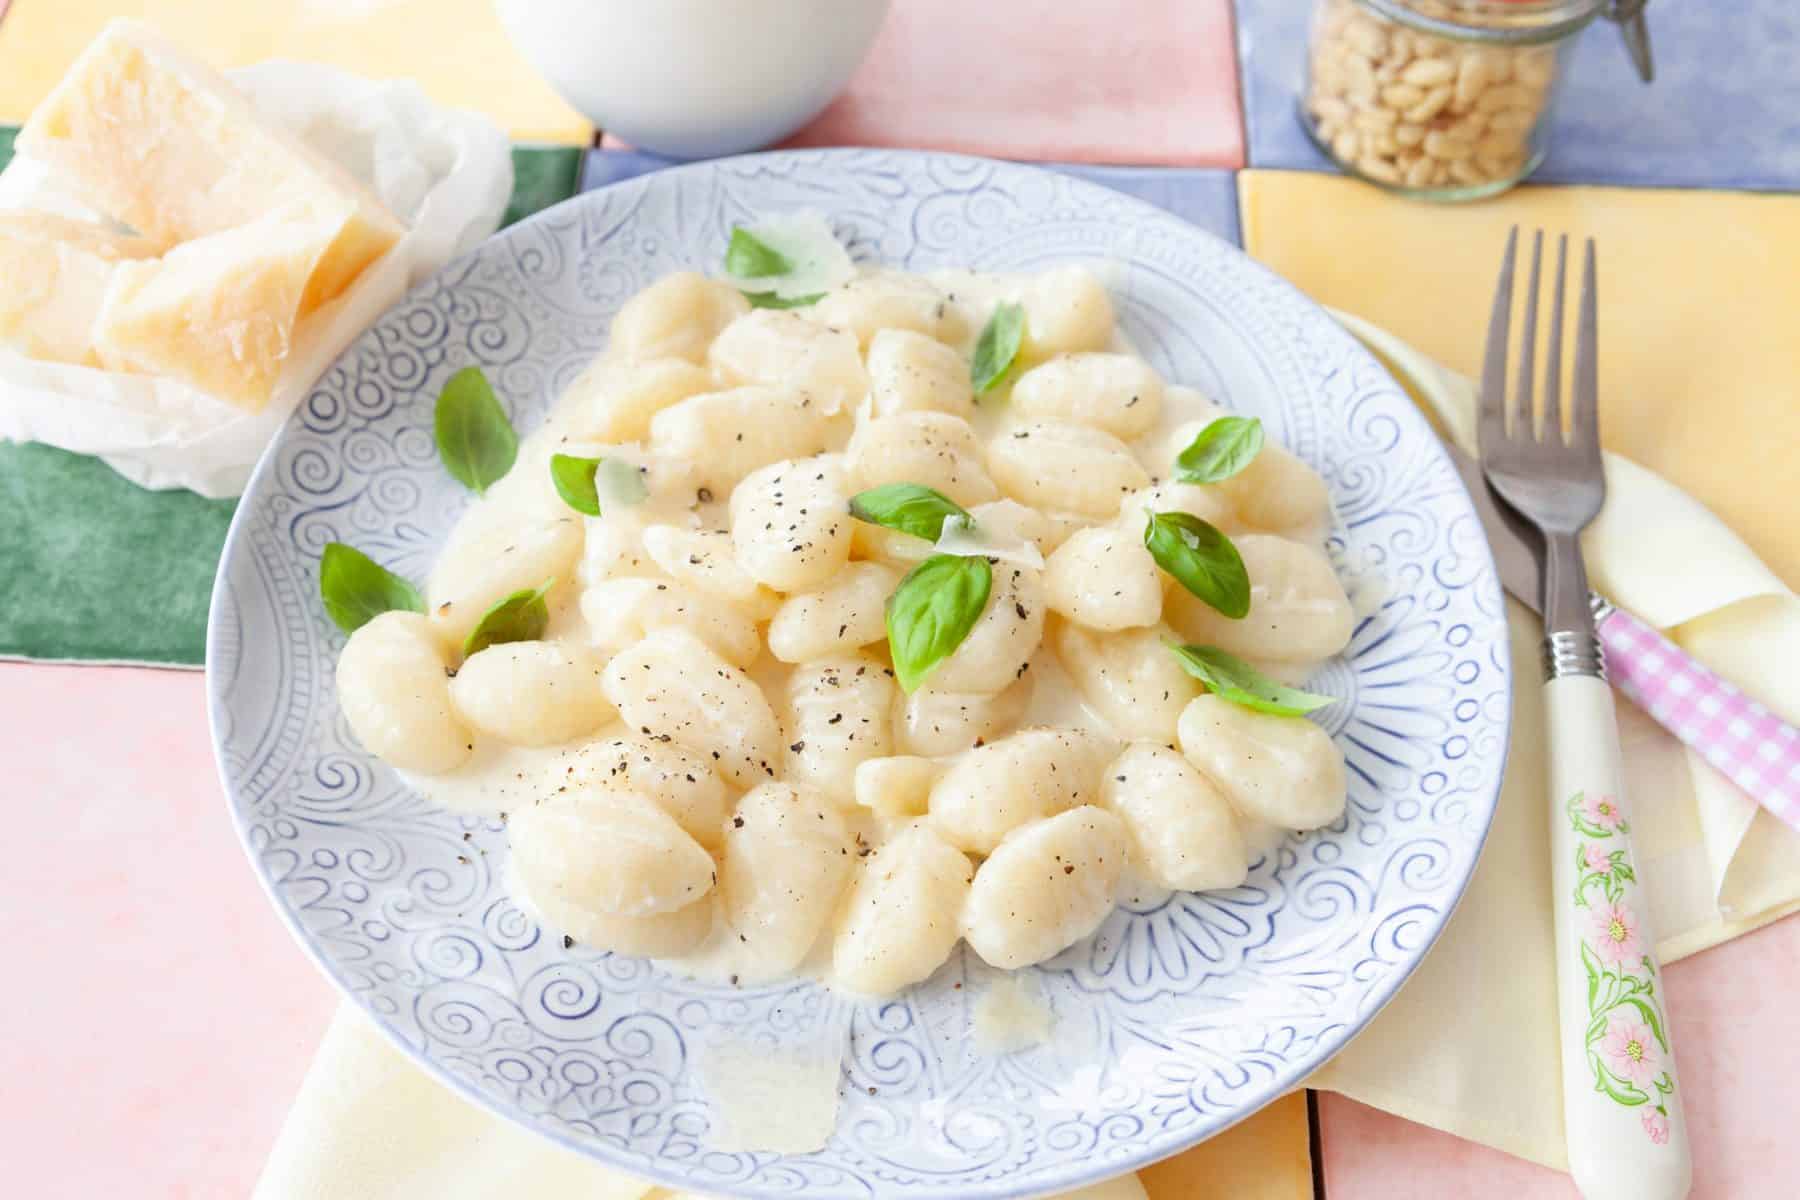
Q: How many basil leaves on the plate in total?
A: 11